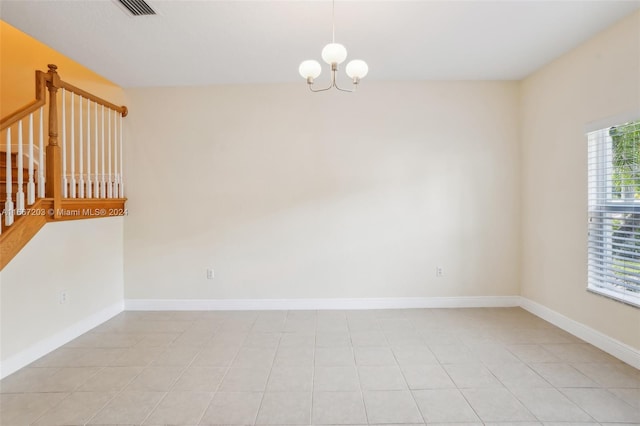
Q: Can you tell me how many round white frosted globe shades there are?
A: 3